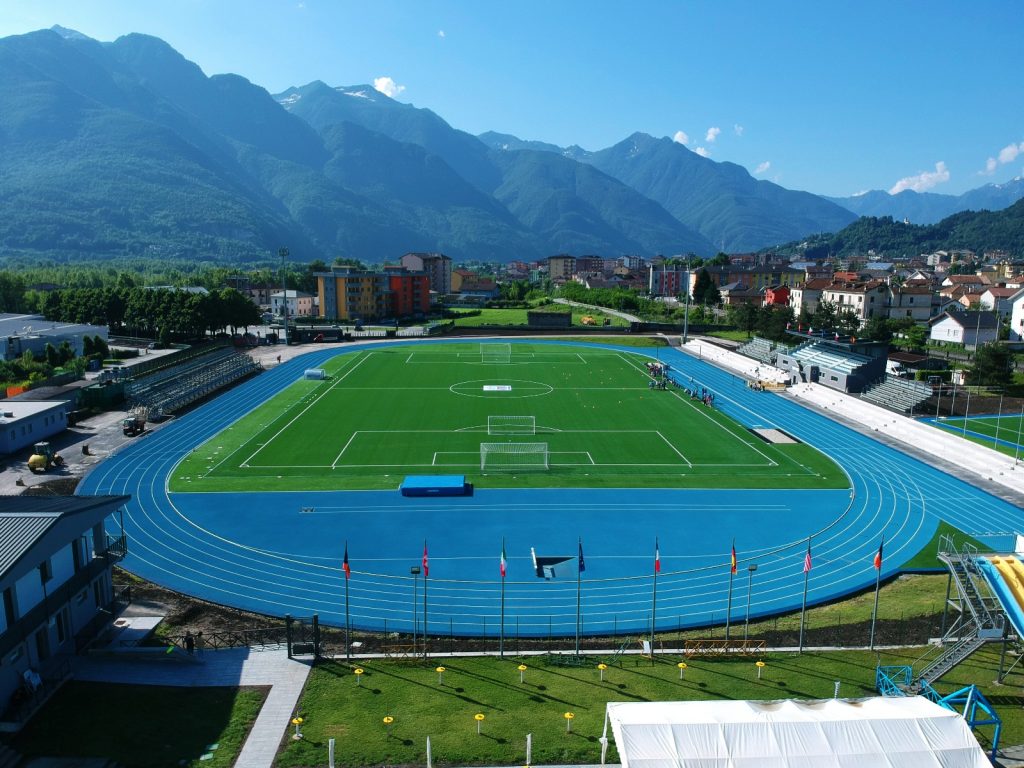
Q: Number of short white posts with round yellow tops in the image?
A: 10